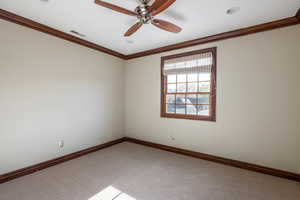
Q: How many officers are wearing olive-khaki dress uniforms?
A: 0